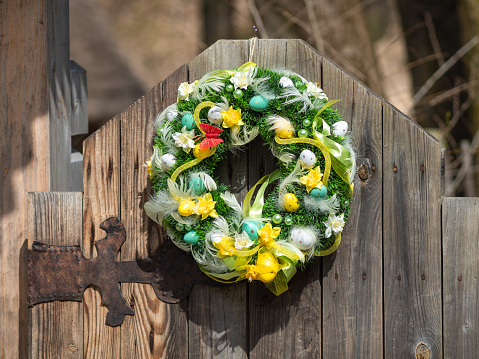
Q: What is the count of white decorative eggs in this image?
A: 8